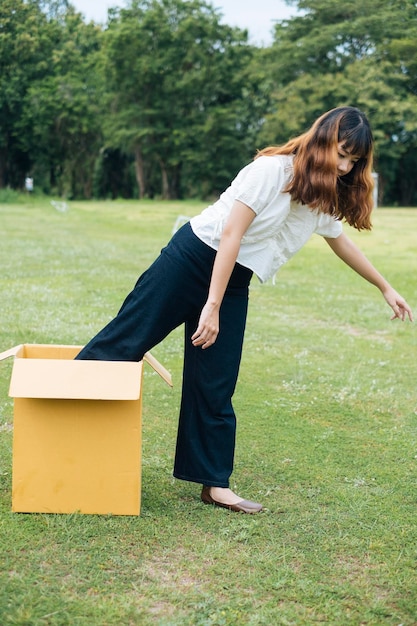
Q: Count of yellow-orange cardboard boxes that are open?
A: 1